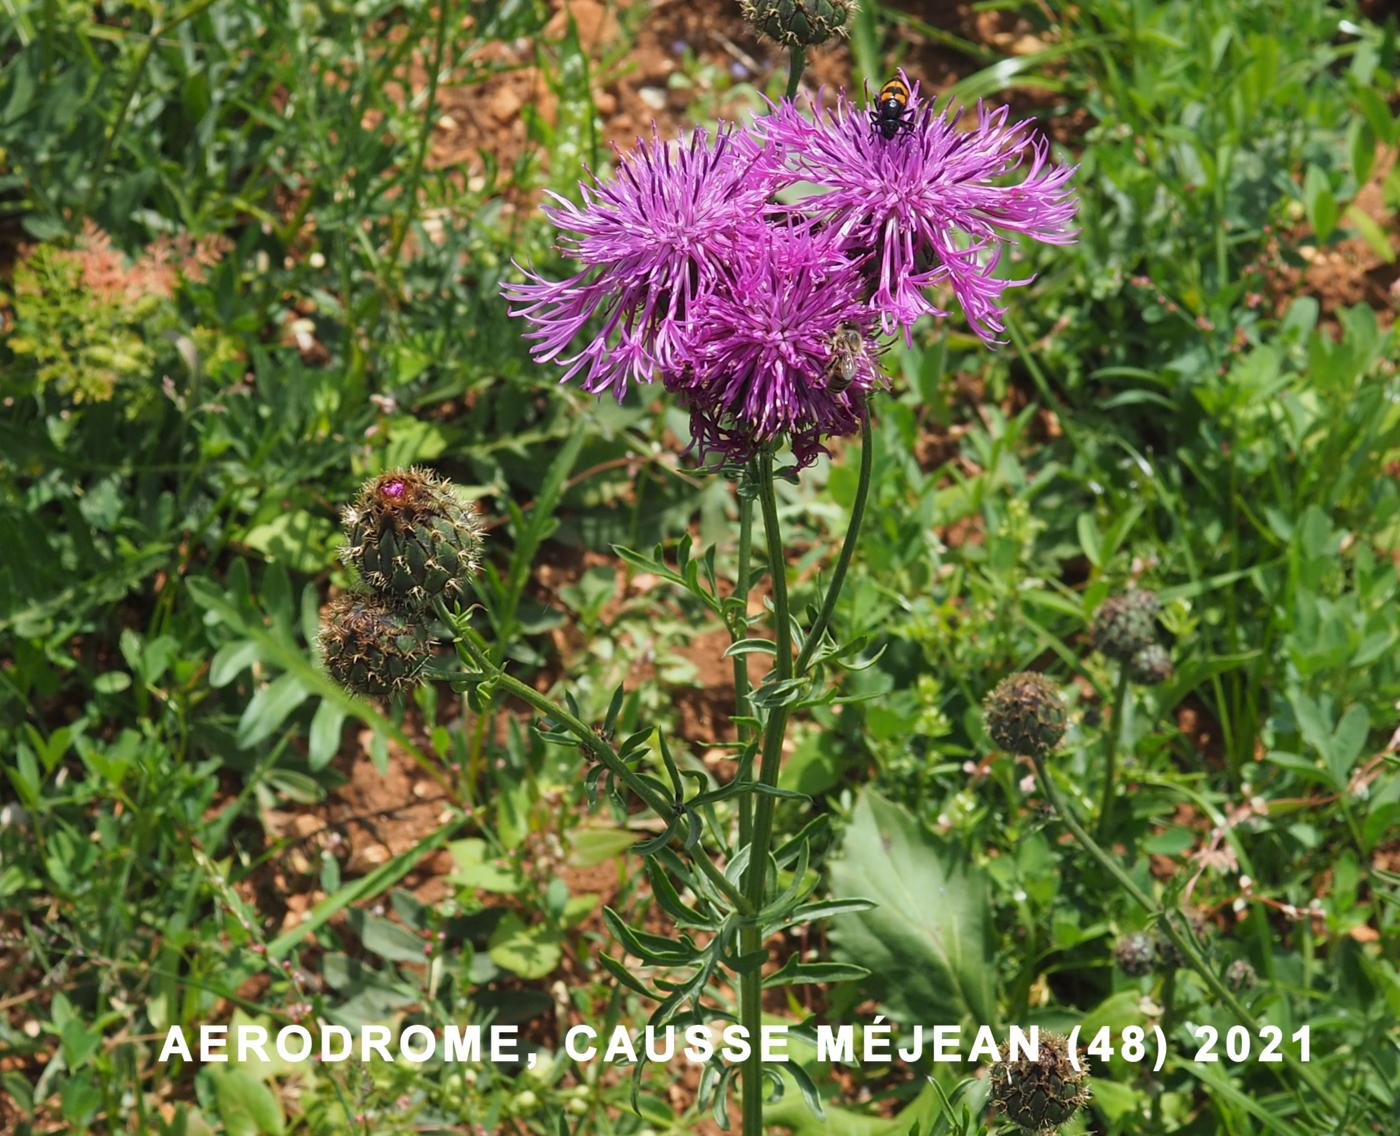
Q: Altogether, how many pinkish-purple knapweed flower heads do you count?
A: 3